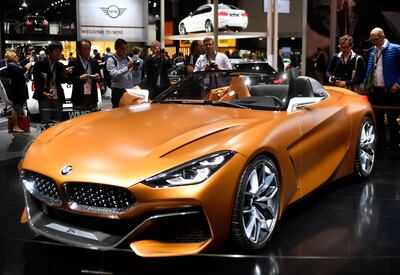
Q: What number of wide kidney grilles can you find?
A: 2